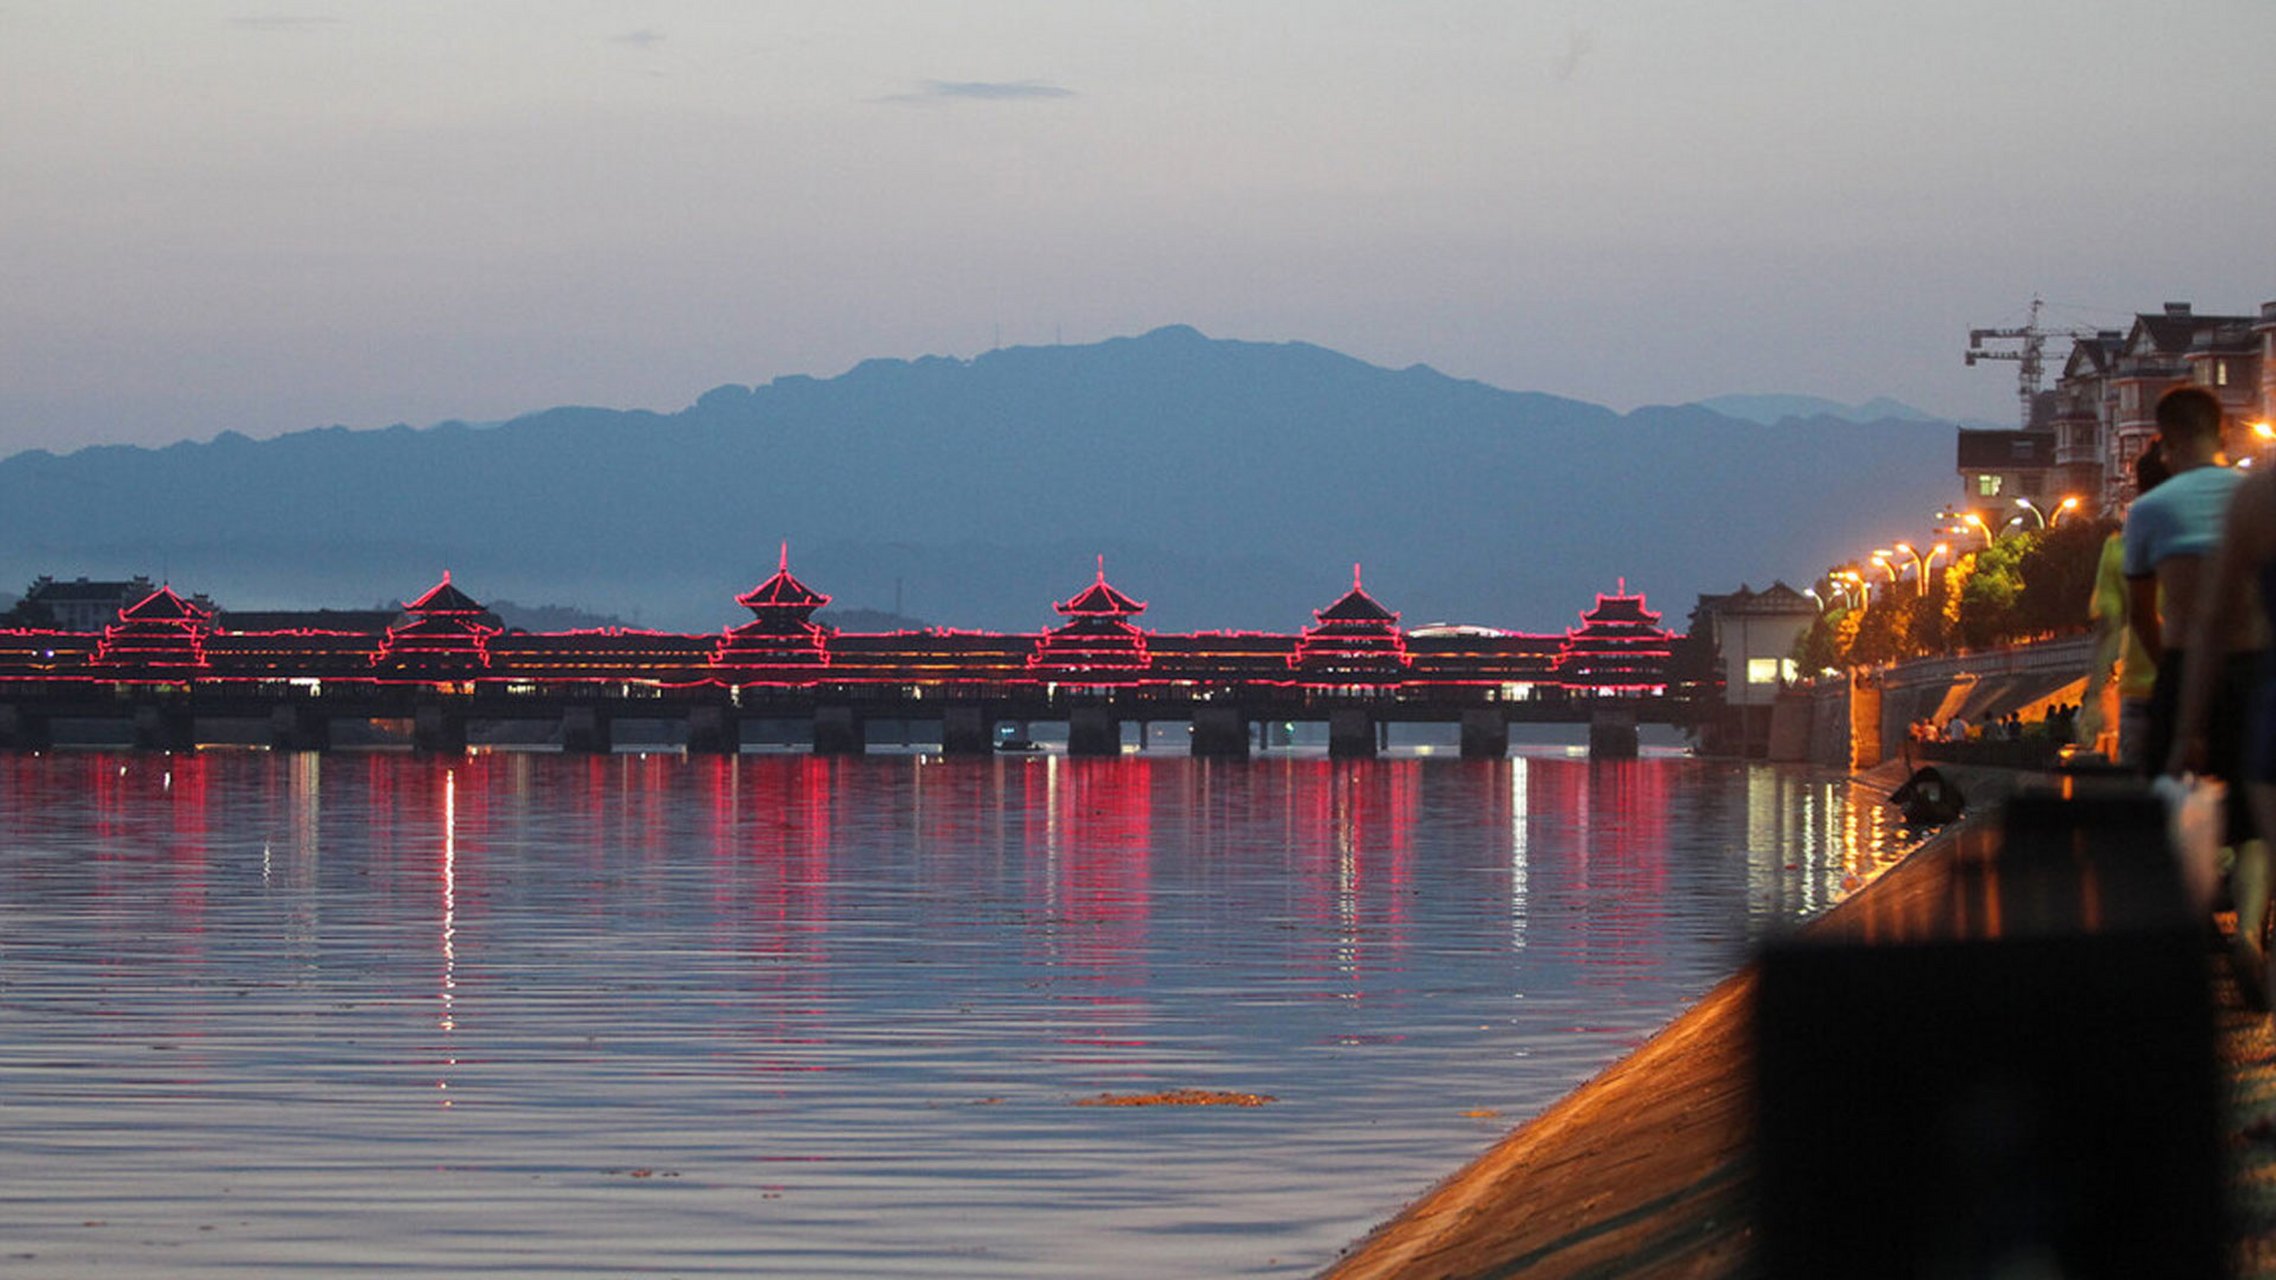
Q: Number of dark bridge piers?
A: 13